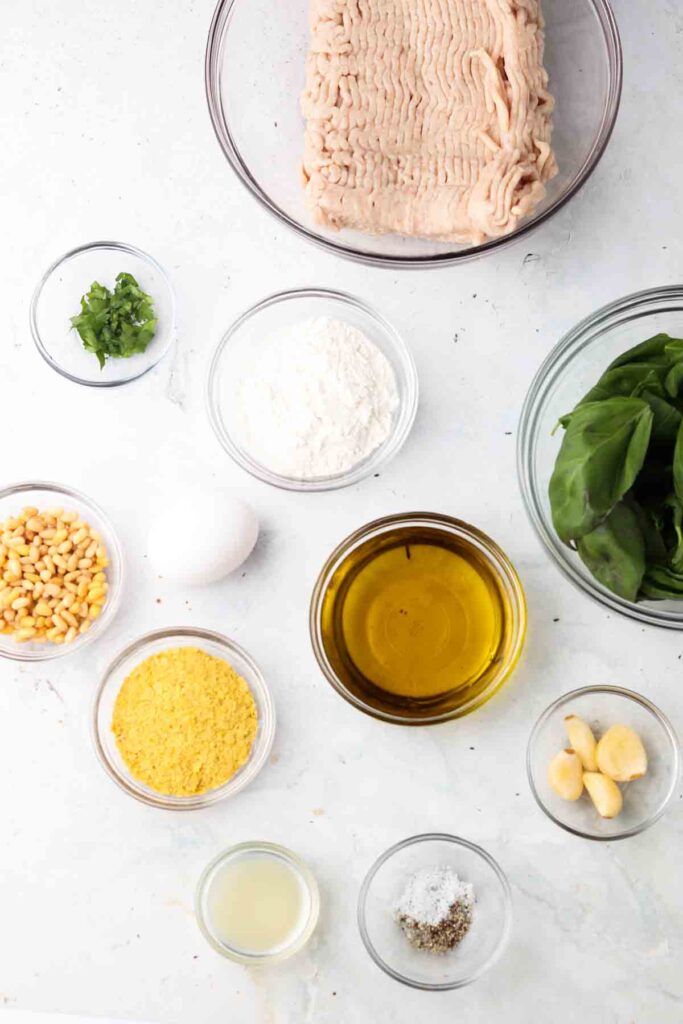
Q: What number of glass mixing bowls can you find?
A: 10